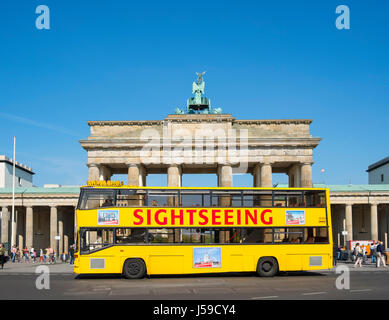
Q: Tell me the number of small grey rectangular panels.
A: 2